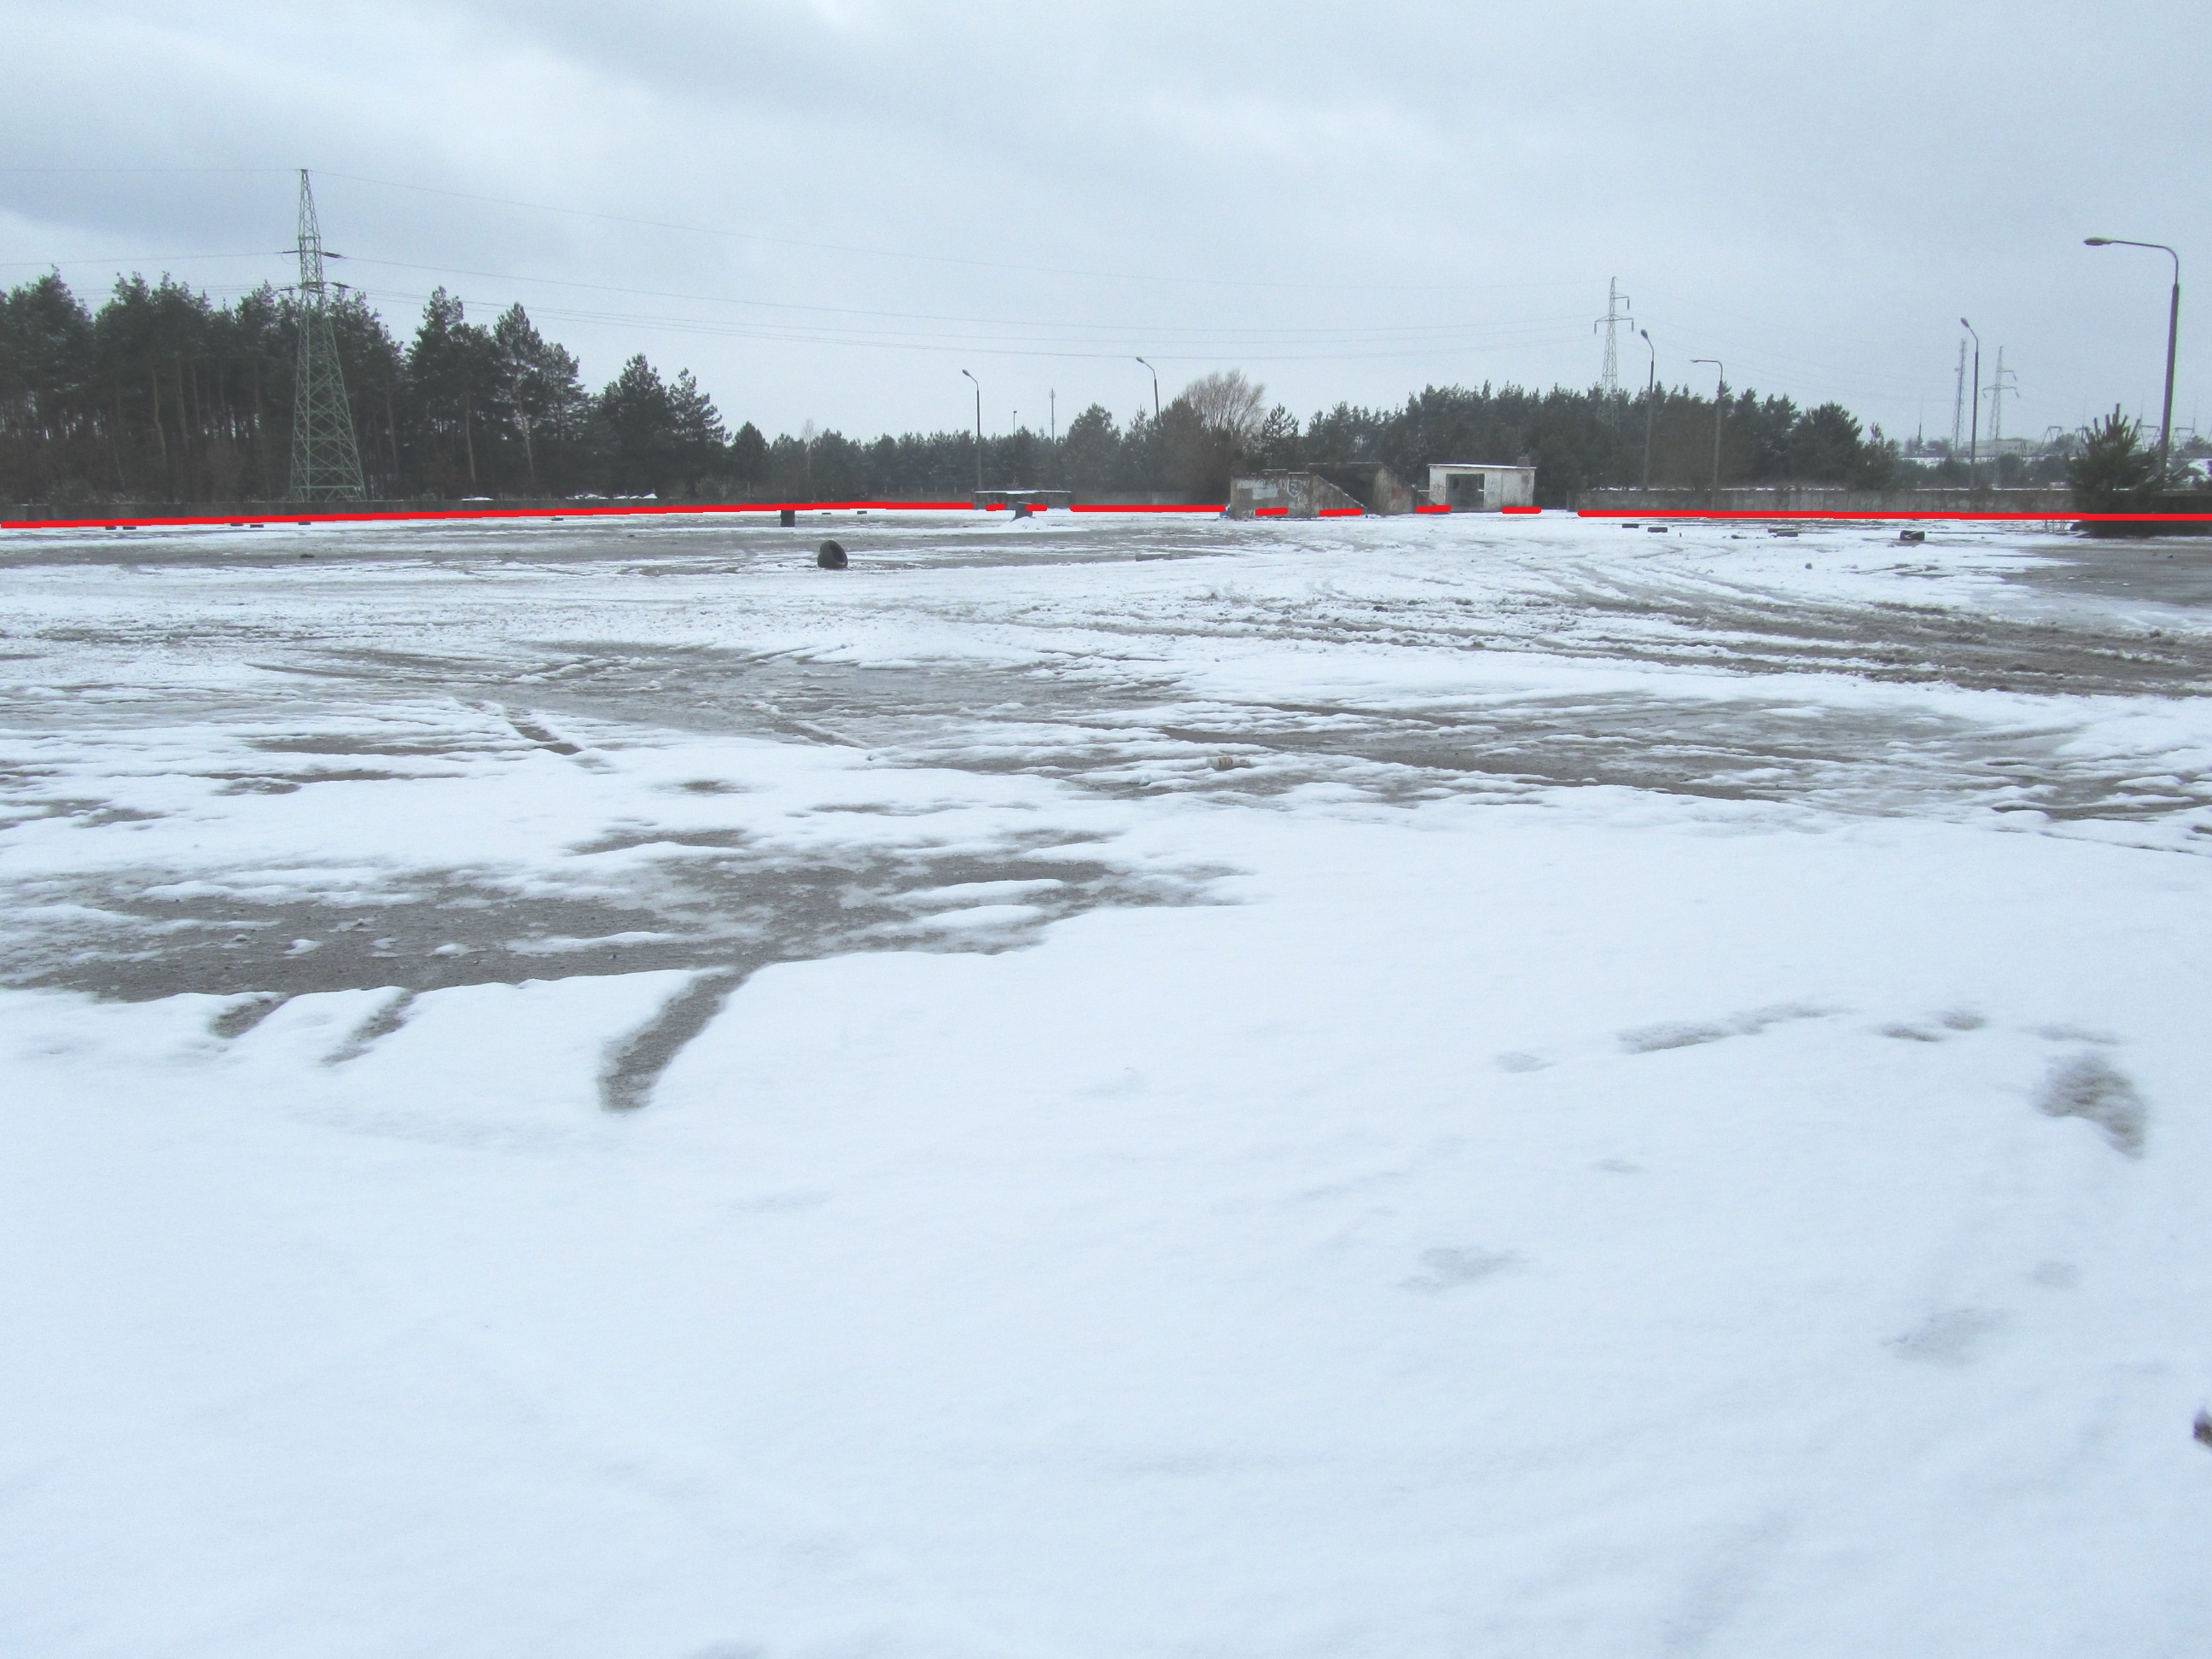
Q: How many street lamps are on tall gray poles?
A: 6